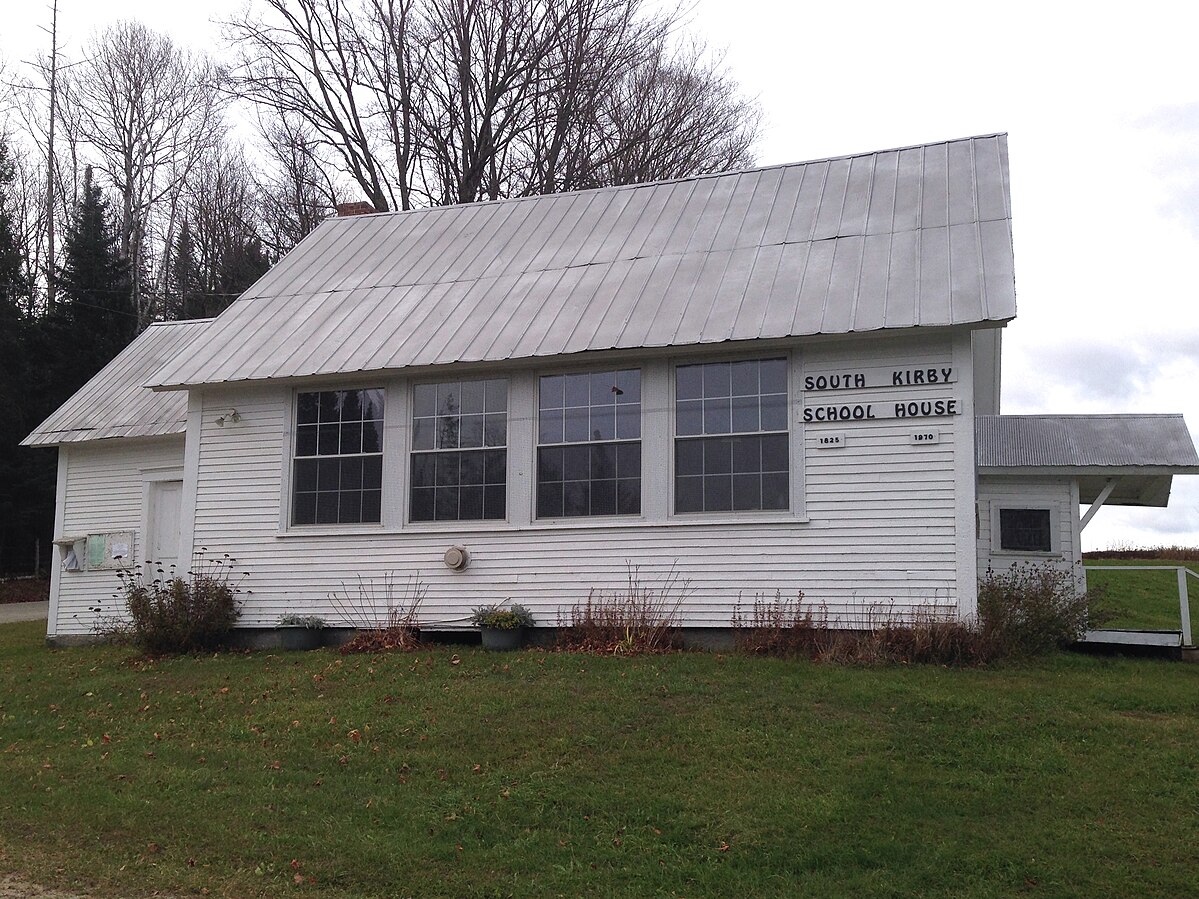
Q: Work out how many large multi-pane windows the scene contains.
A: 4